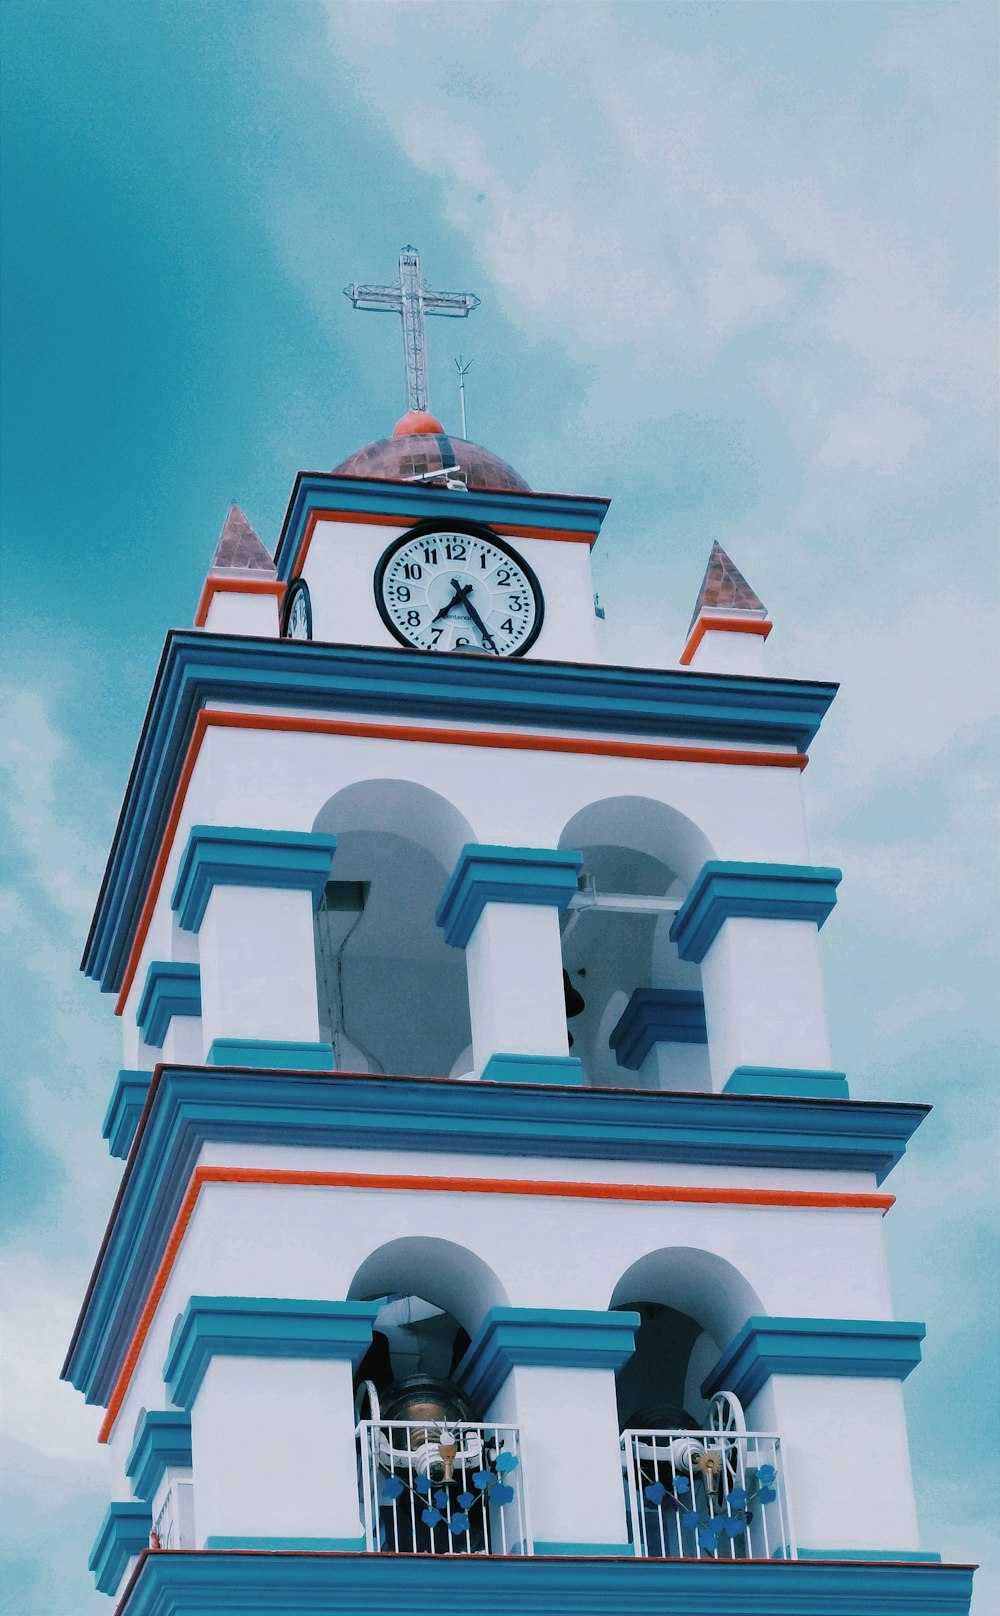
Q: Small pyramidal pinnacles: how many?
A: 2